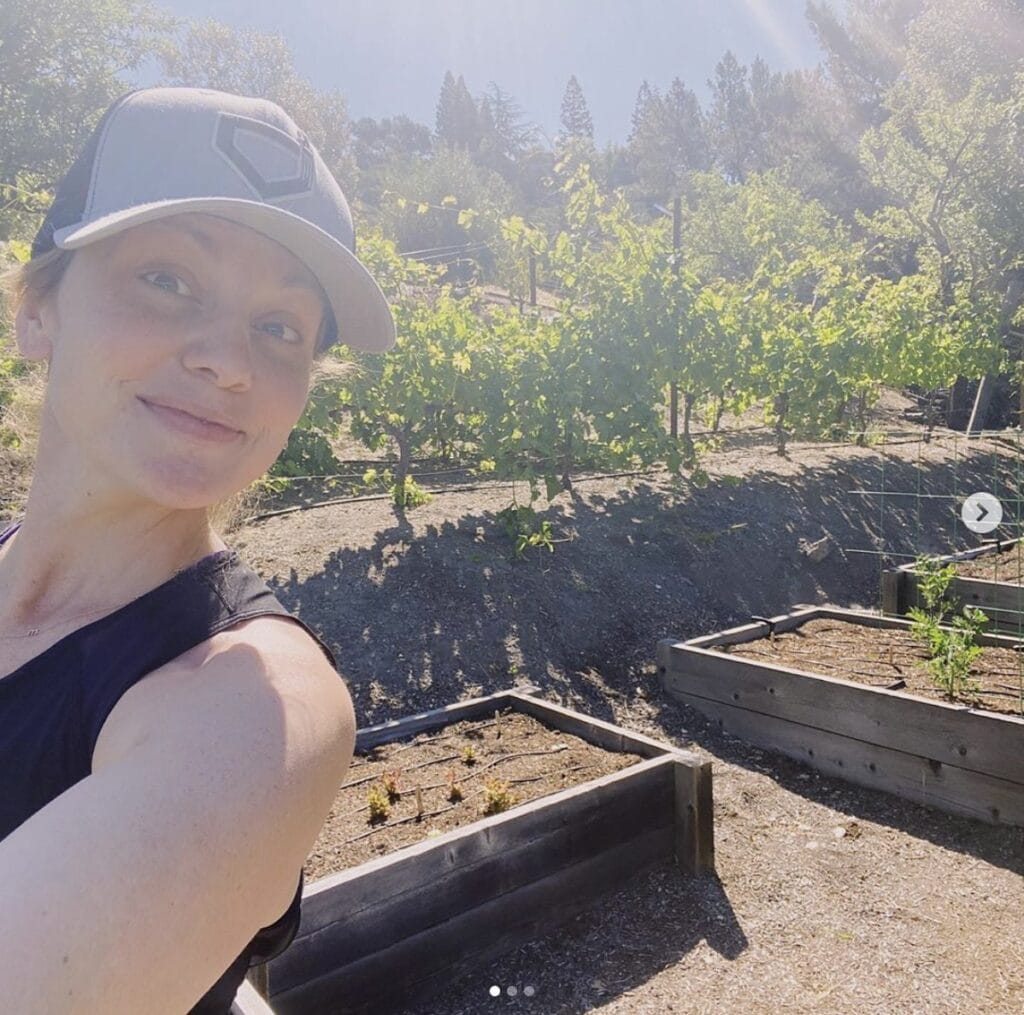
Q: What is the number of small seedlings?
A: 5